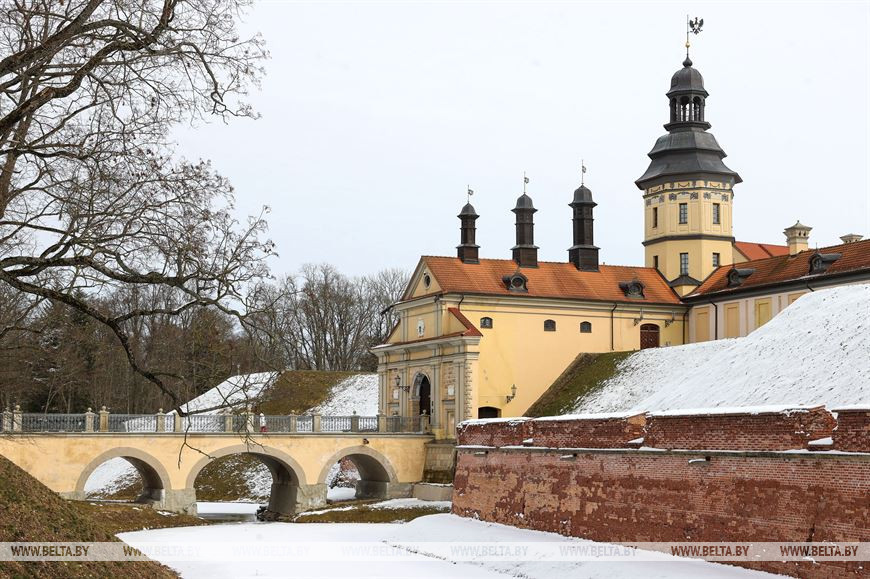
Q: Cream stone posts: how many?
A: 14